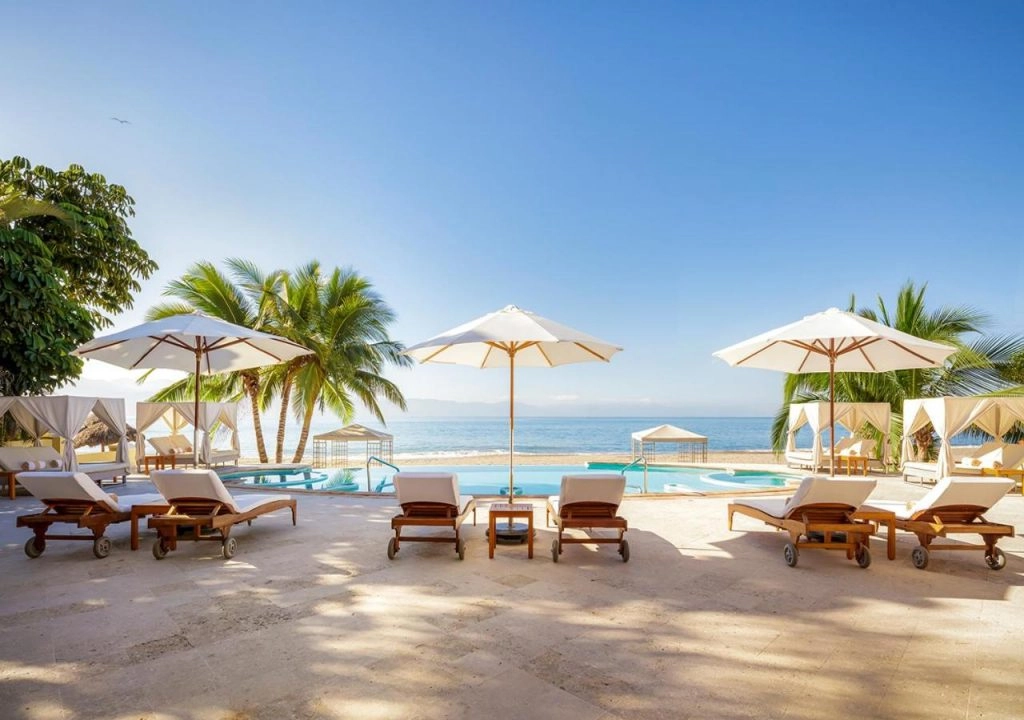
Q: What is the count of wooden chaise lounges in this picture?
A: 6